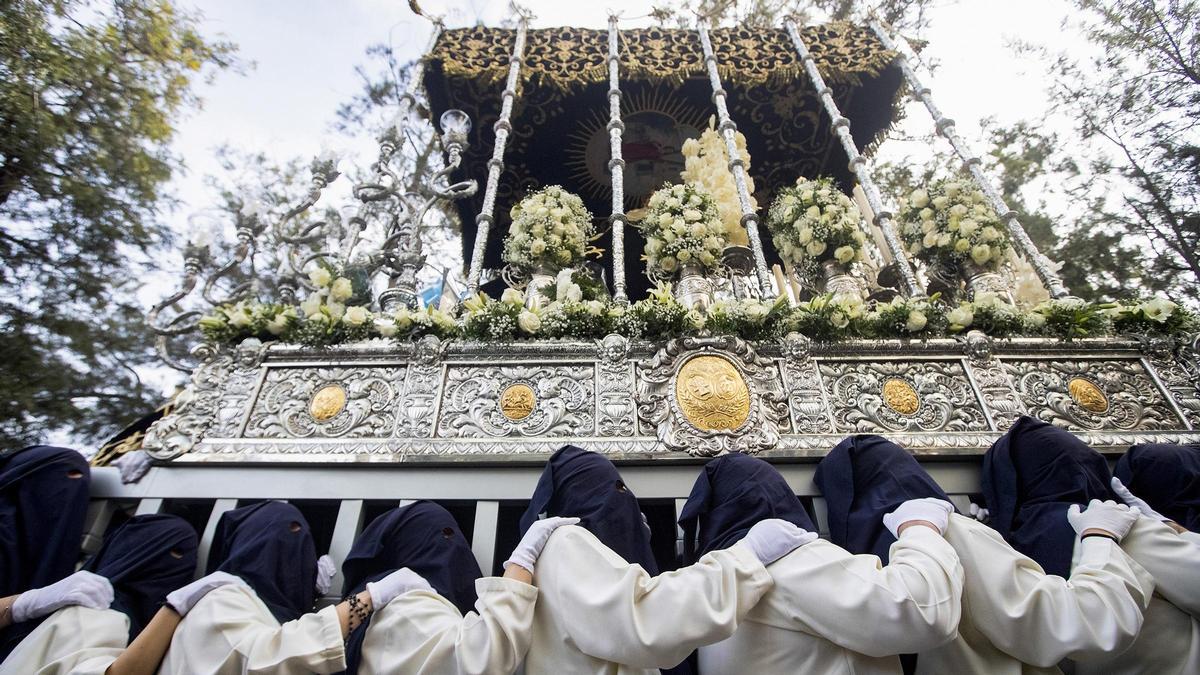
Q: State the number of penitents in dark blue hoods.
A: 9